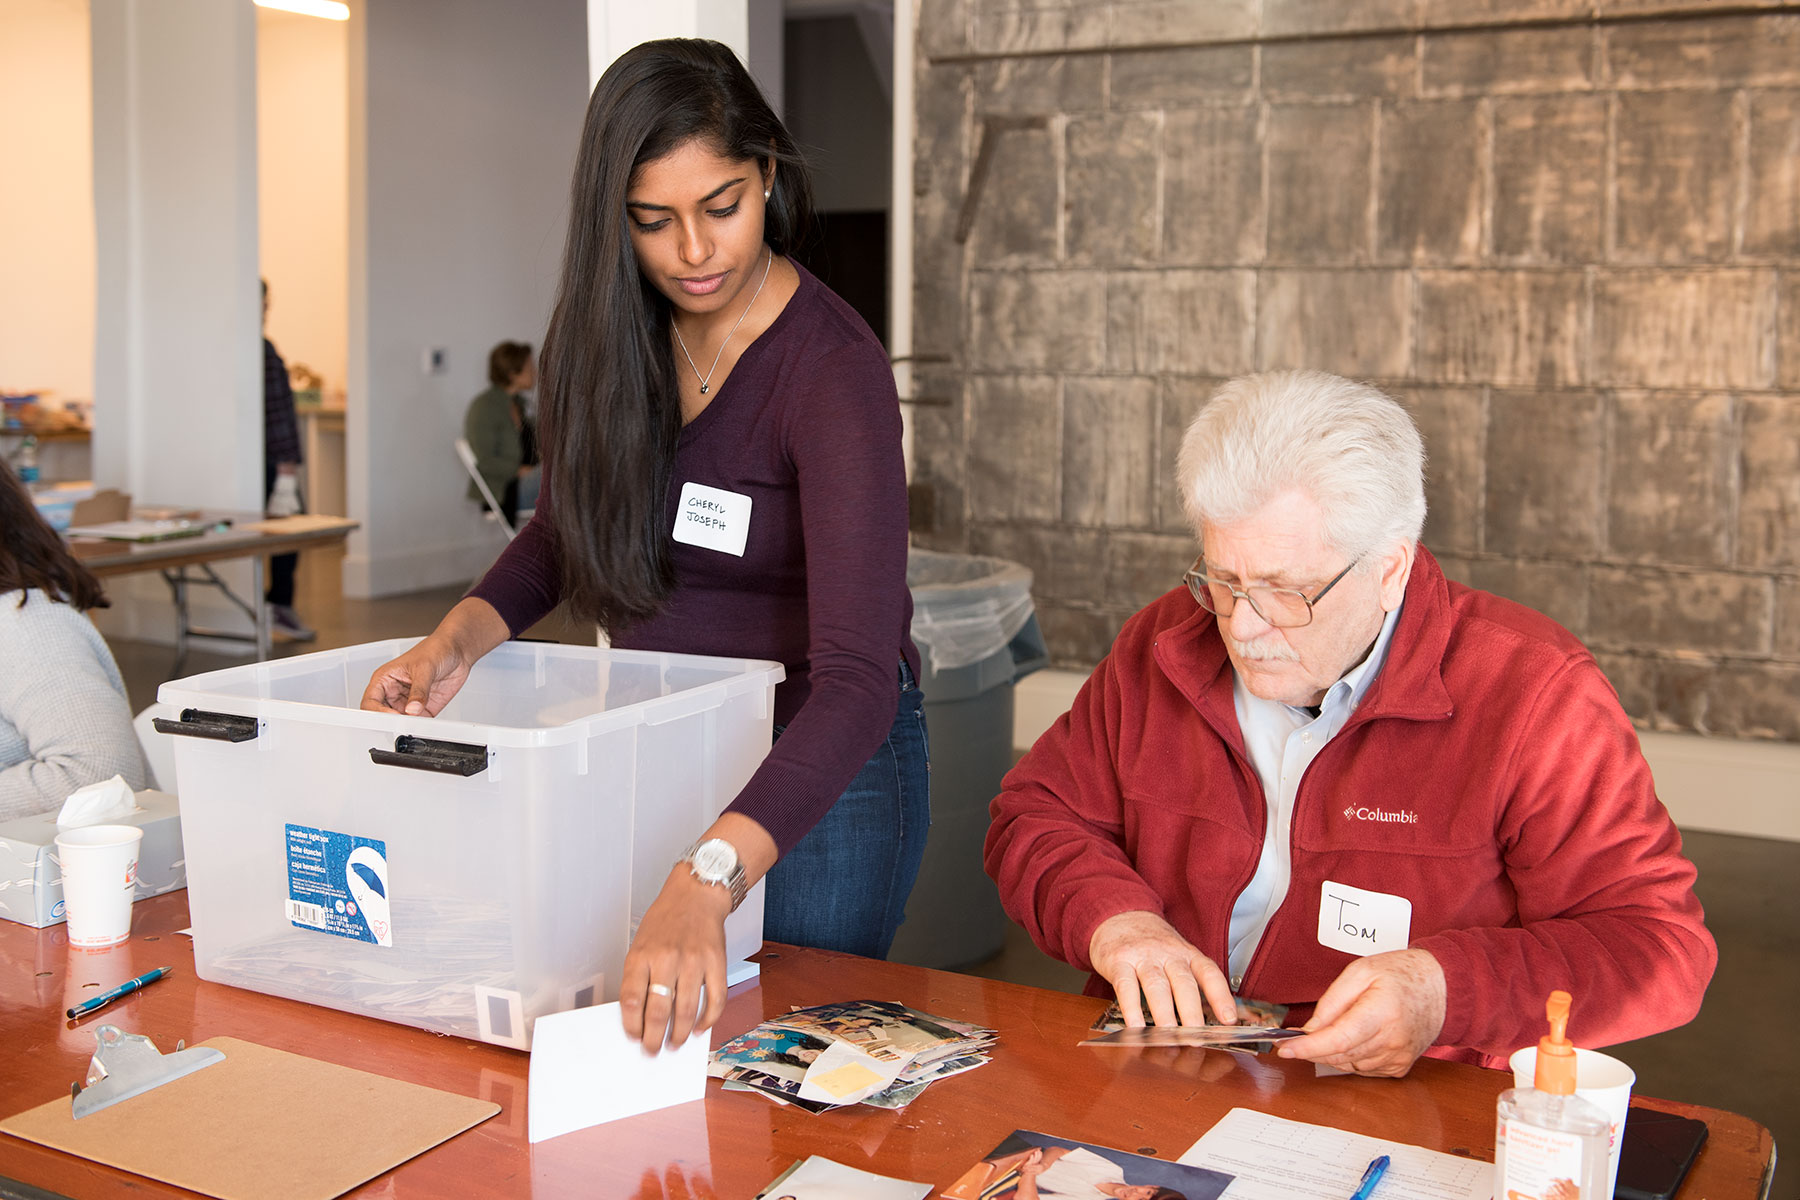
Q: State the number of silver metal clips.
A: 1